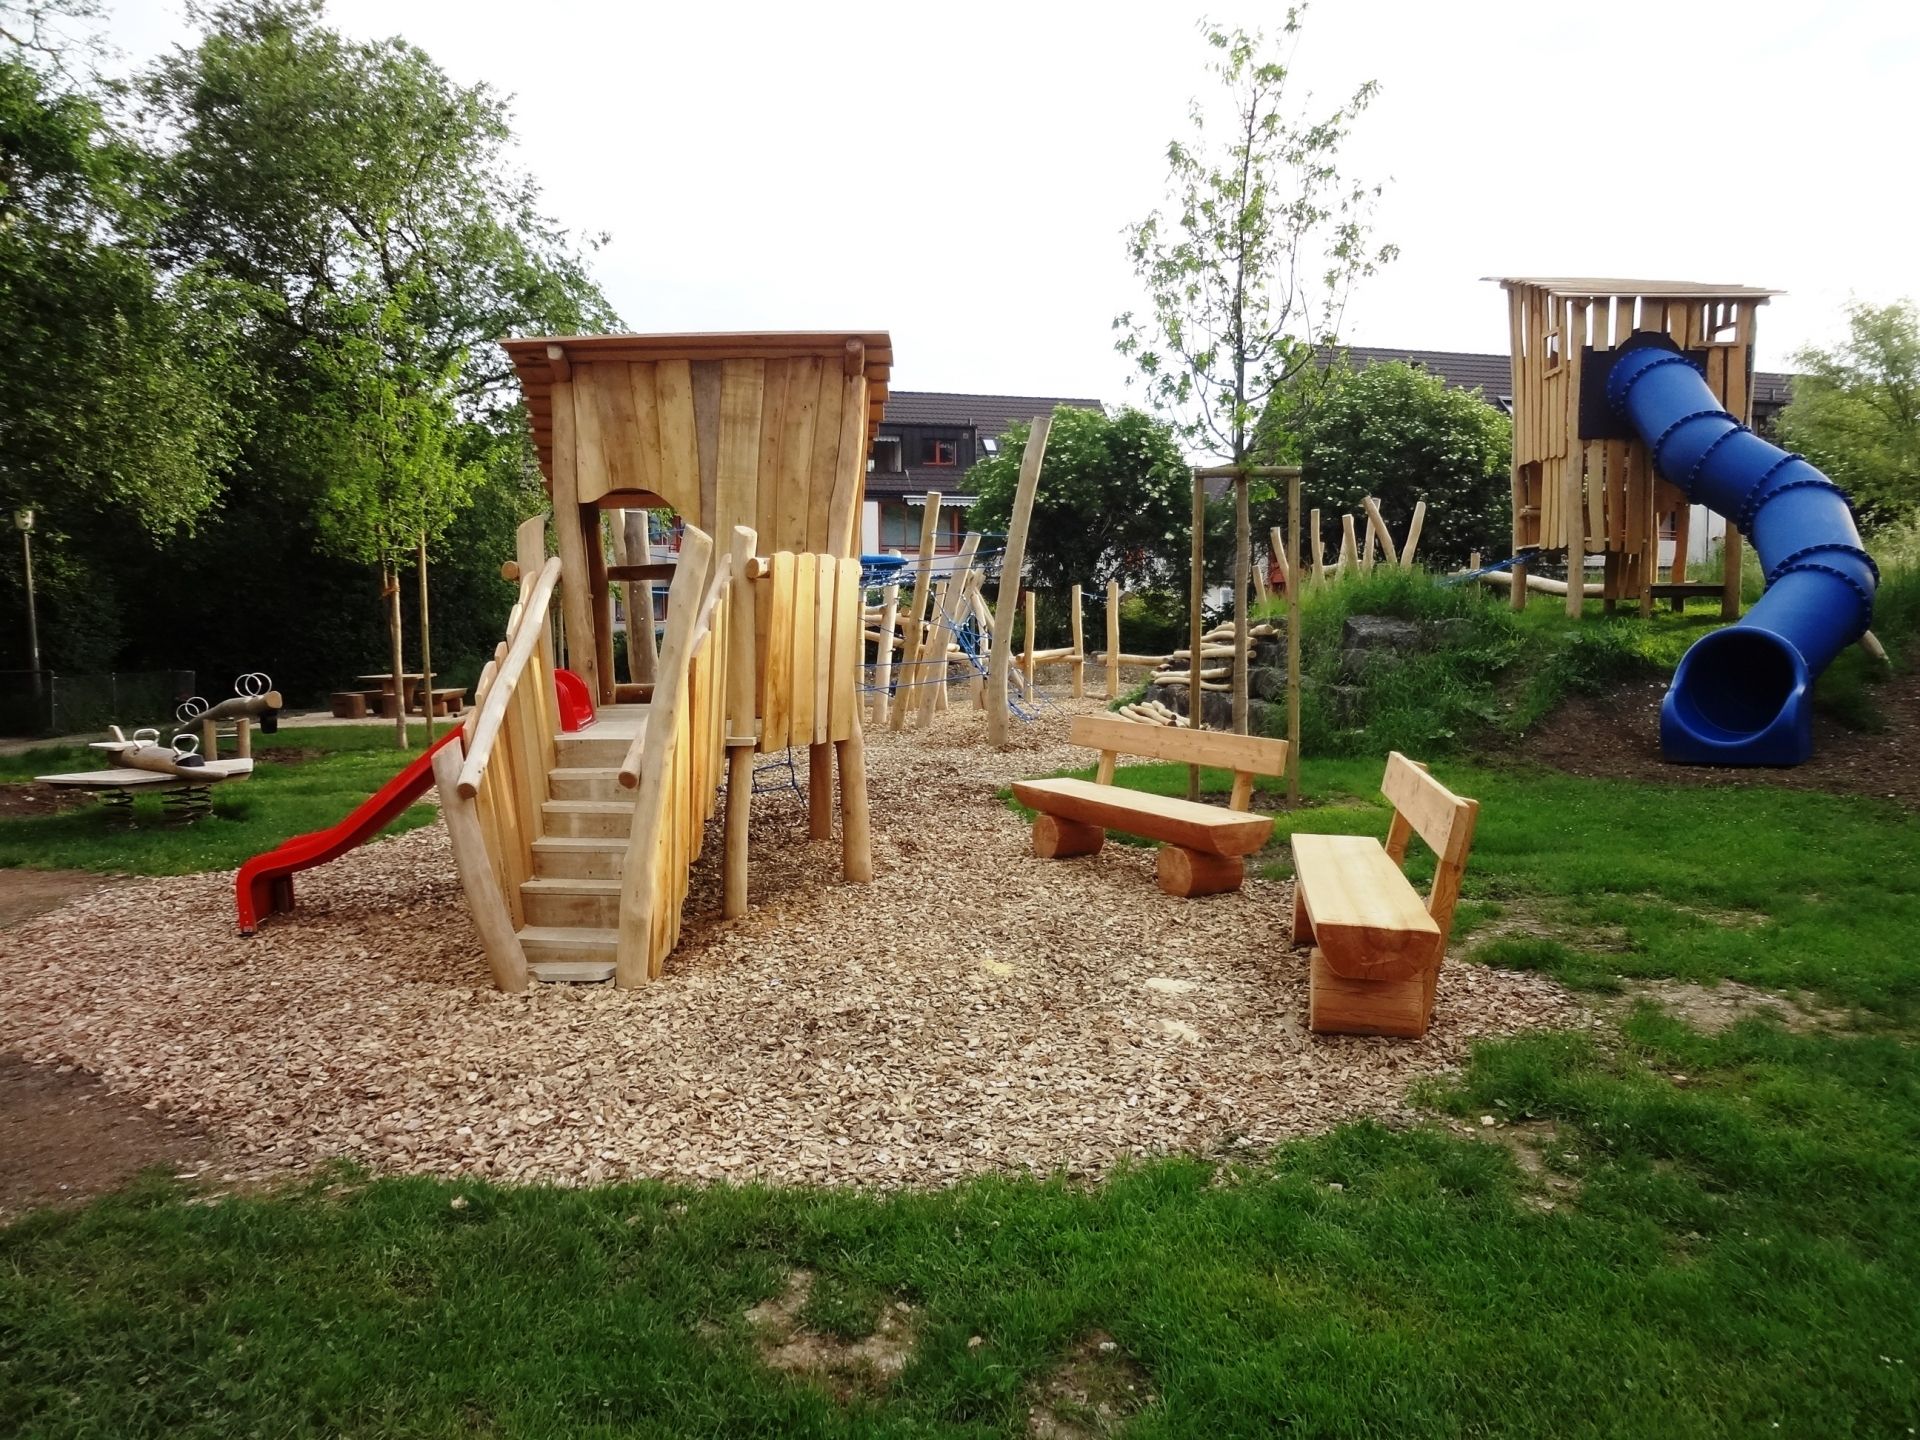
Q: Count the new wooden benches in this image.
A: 2